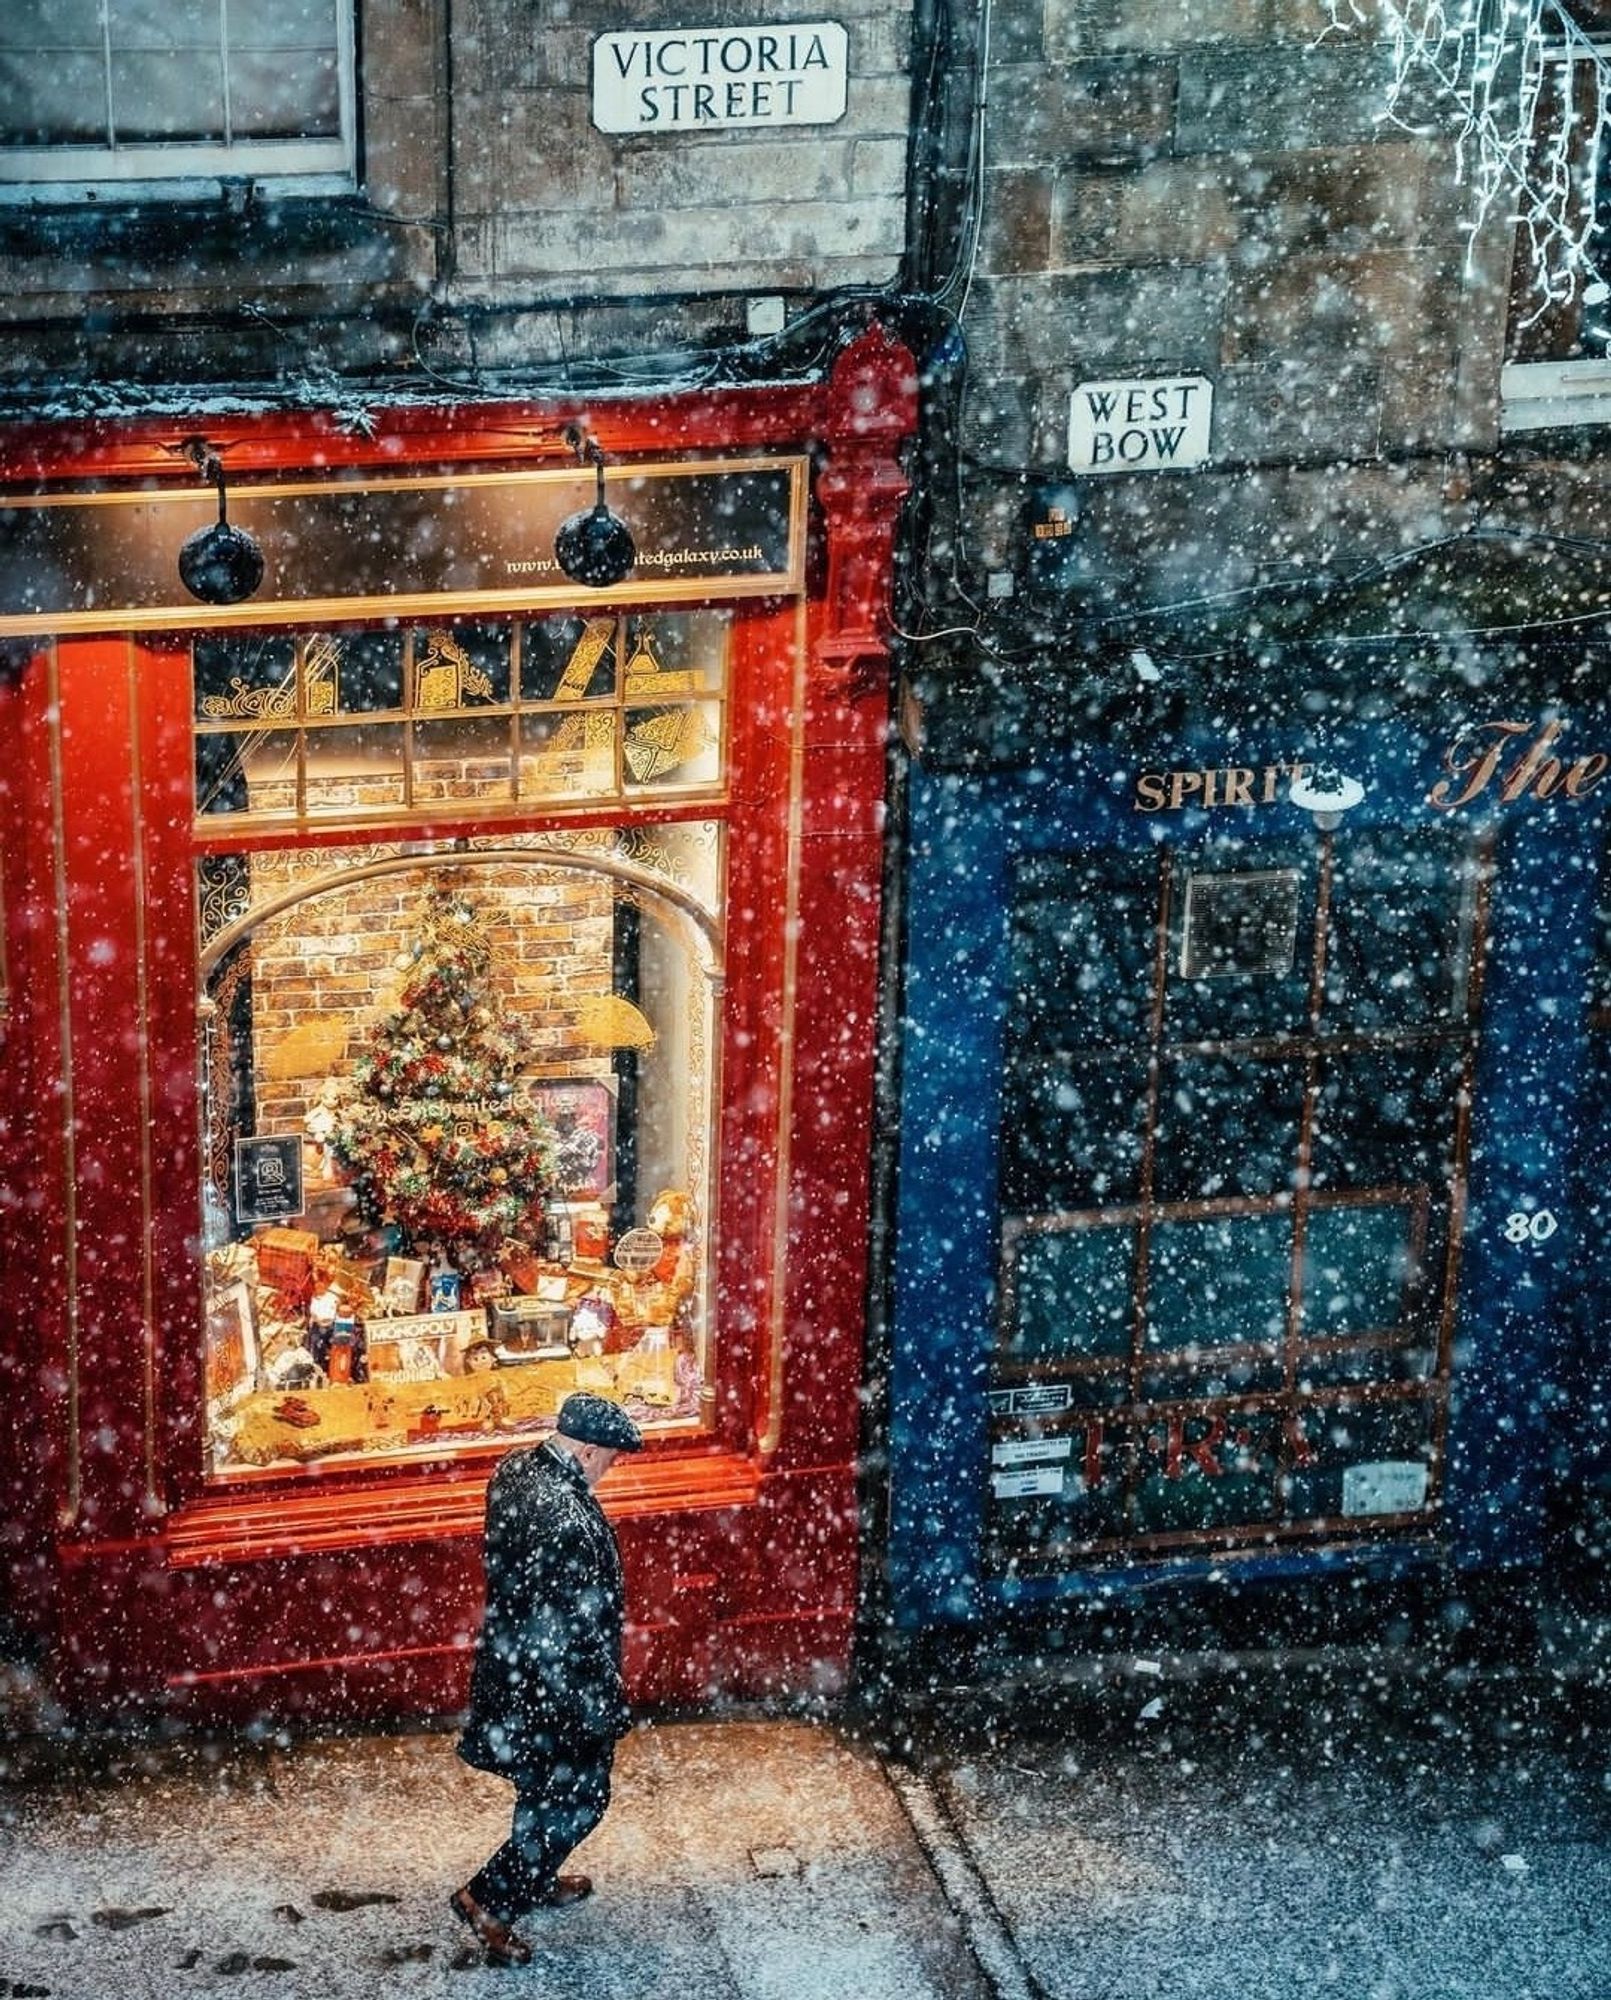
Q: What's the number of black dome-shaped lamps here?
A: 2